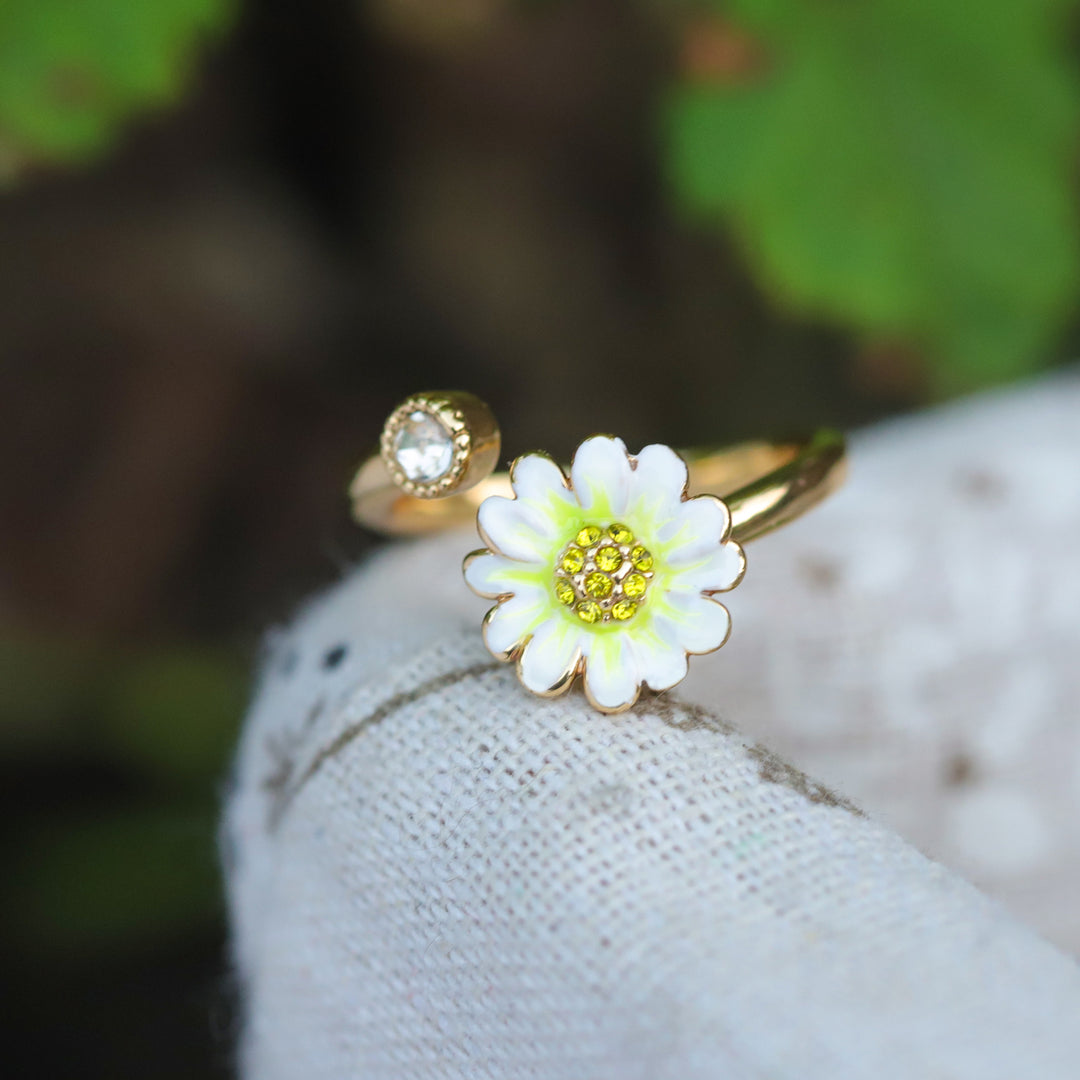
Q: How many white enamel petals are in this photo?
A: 12